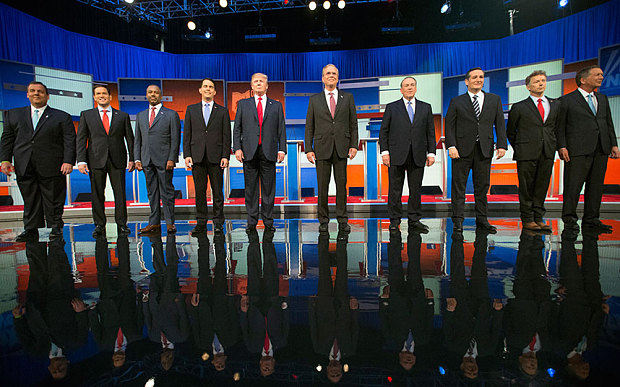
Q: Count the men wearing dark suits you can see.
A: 9